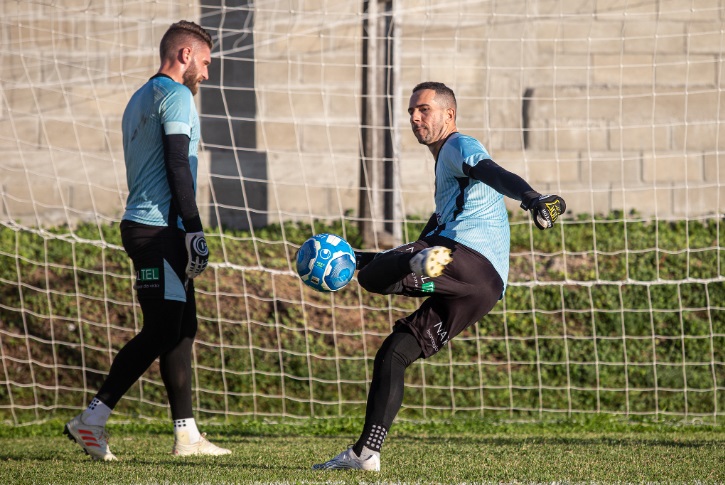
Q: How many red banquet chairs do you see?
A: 0